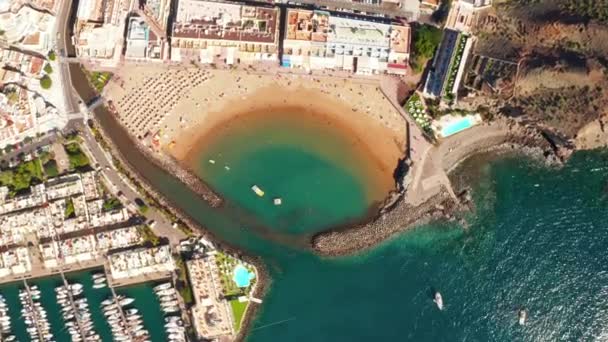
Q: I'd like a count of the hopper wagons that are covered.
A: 0